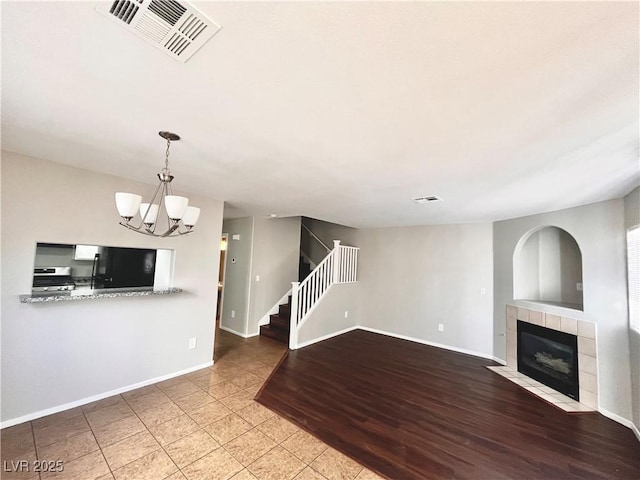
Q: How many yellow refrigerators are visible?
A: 0